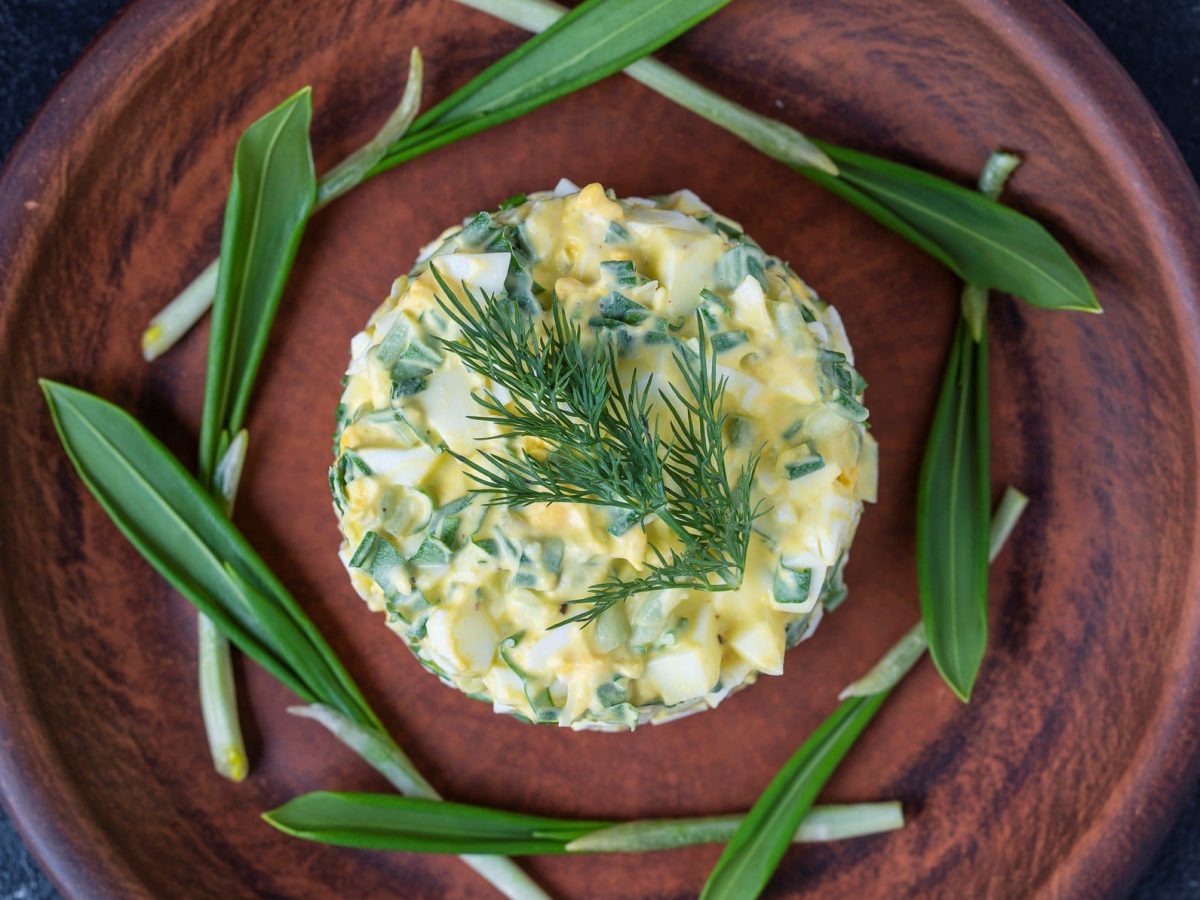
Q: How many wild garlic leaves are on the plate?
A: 7